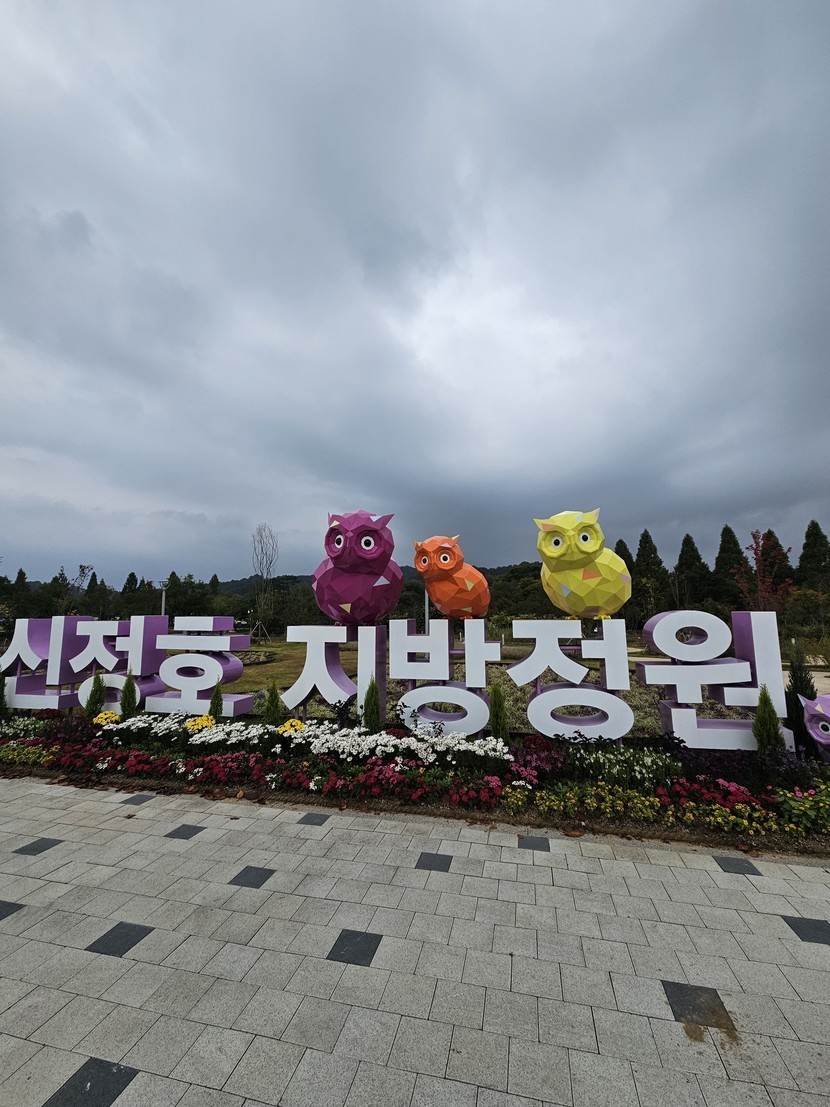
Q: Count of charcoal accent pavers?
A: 14